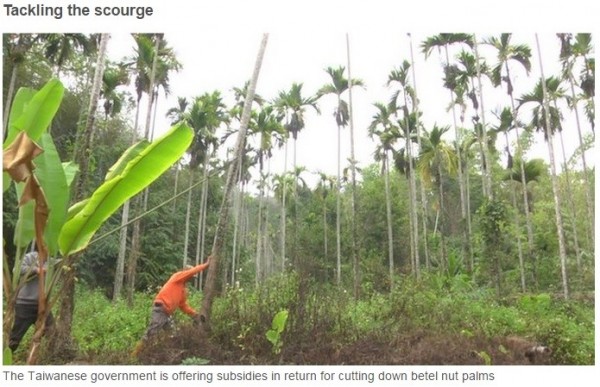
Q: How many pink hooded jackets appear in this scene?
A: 0